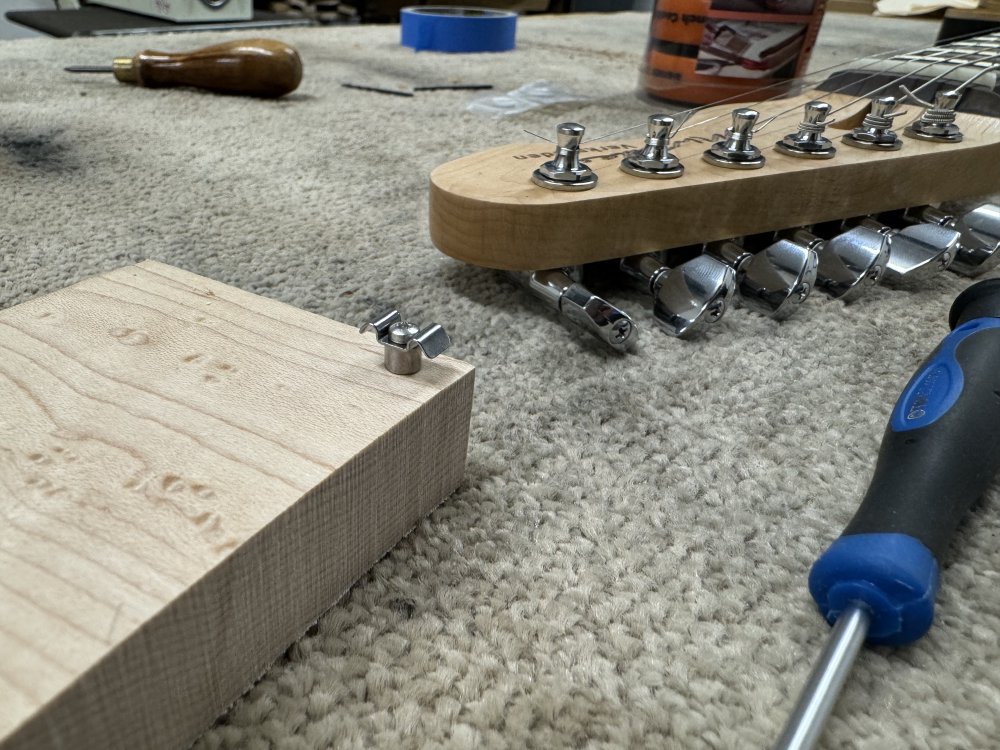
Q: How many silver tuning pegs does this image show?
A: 6